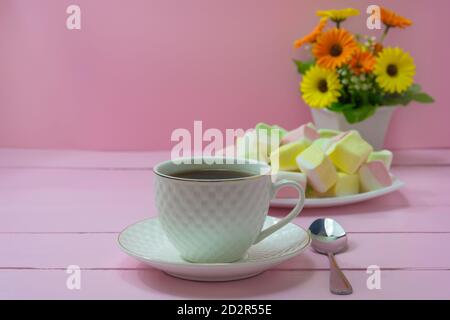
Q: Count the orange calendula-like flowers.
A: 4